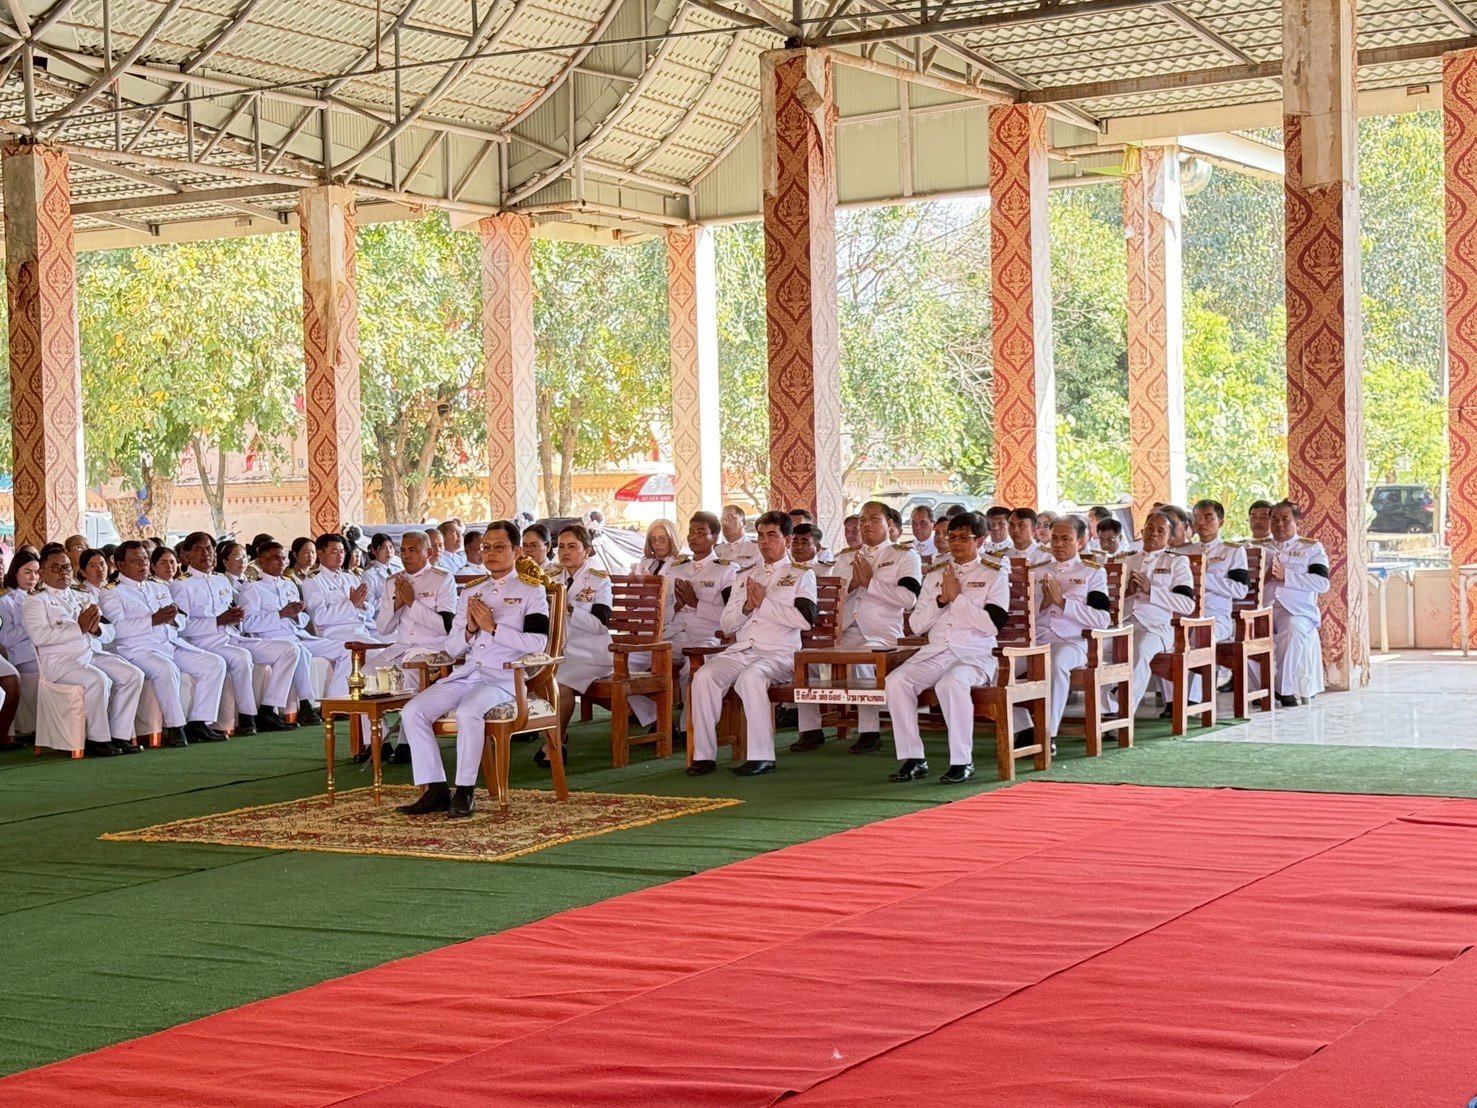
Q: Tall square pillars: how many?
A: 9